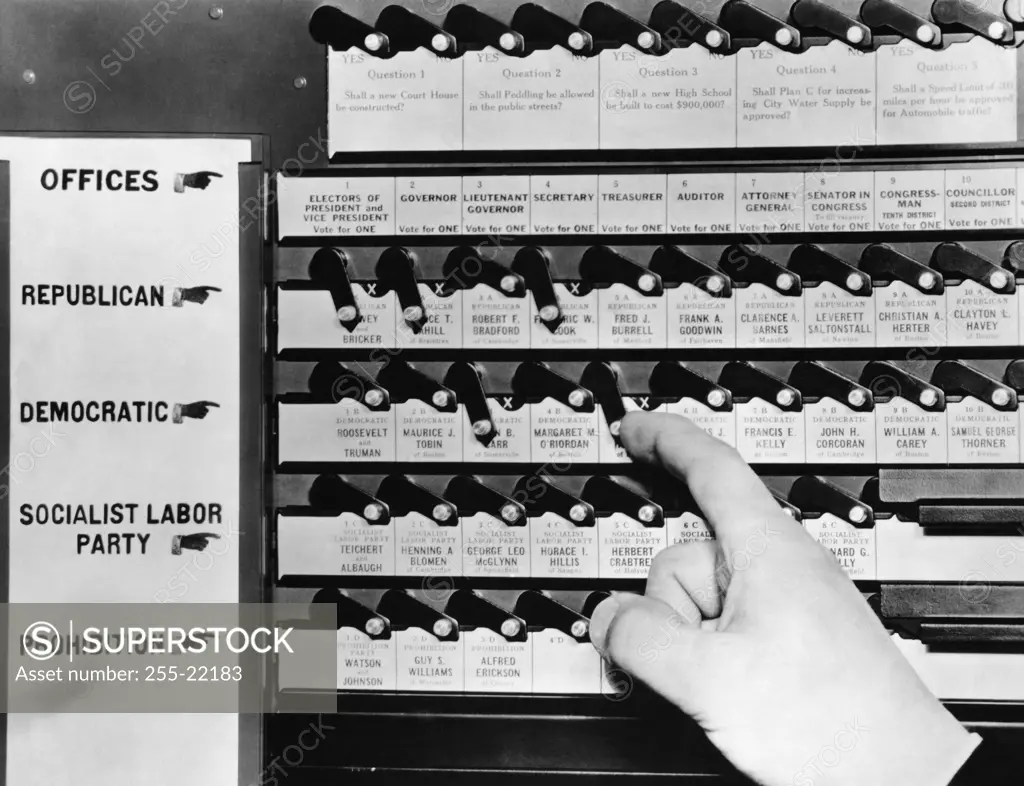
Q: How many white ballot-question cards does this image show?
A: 5